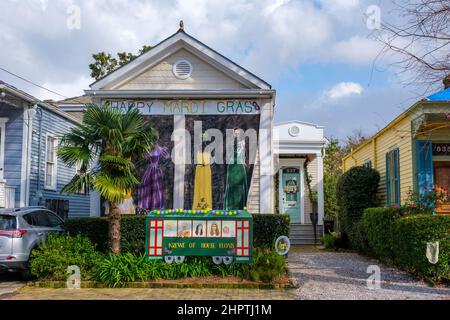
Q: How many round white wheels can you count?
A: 4